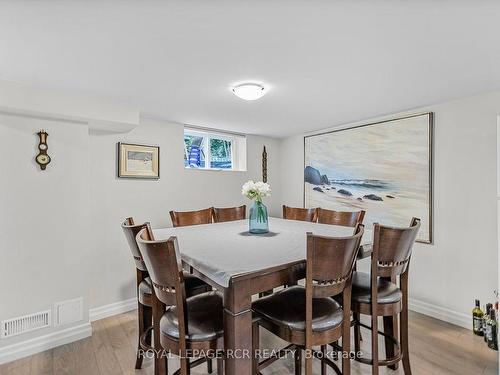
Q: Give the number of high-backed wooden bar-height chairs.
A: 8